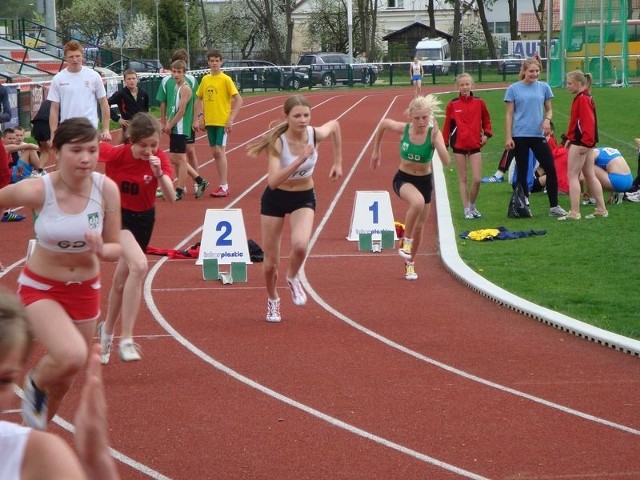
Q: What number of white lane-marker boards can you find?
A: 2